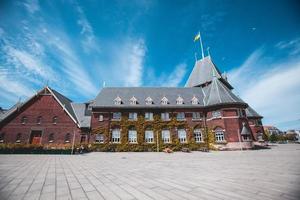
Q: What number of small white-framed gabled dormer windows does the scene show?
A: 6